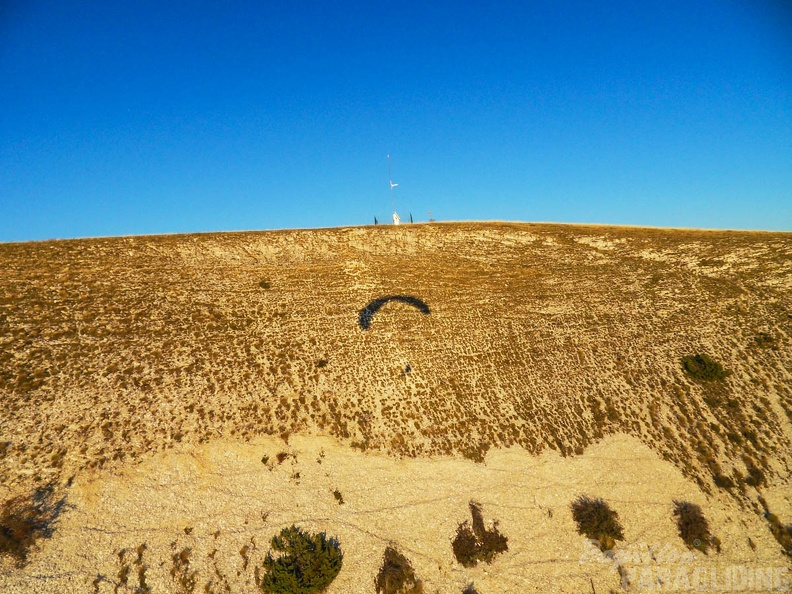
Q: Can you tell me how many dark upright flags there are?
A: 2